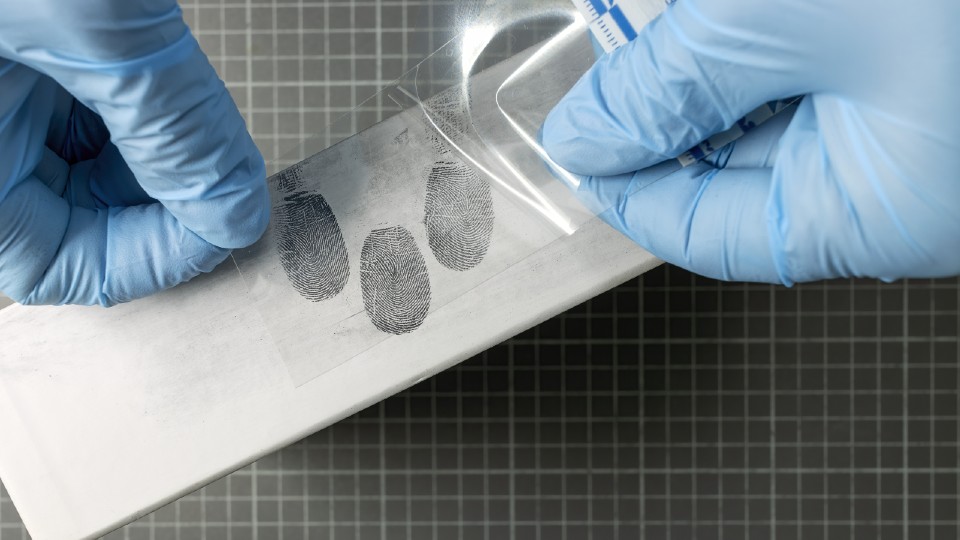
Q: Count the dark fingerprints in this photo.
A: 3